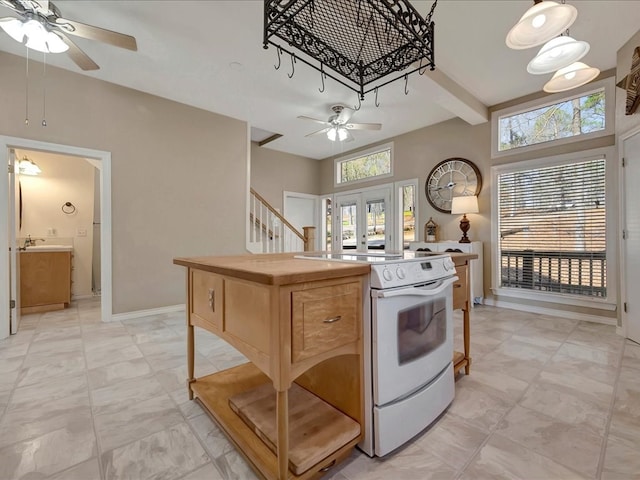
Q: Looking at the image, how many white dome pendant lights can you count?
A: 3